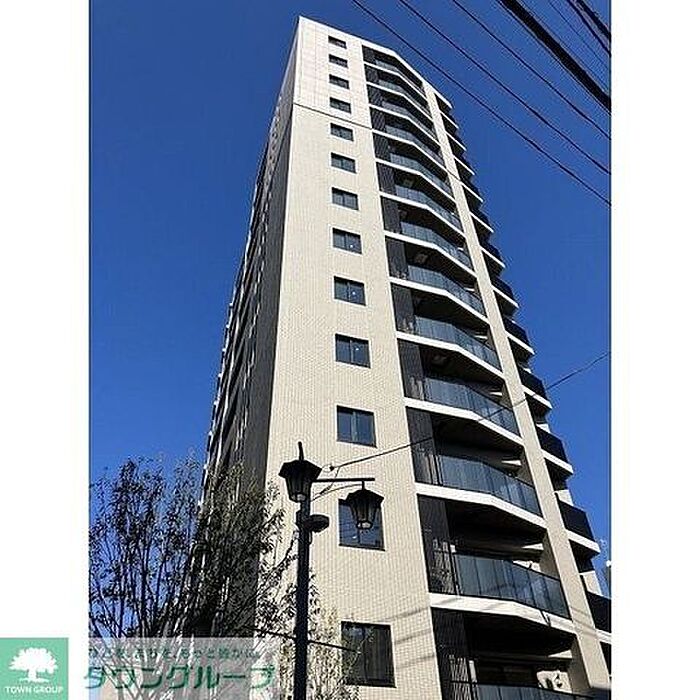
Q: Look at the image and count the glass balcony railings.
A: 13